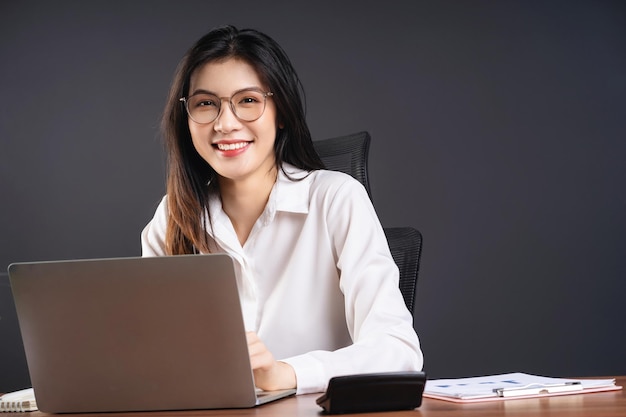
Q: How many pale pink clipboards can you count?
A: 1